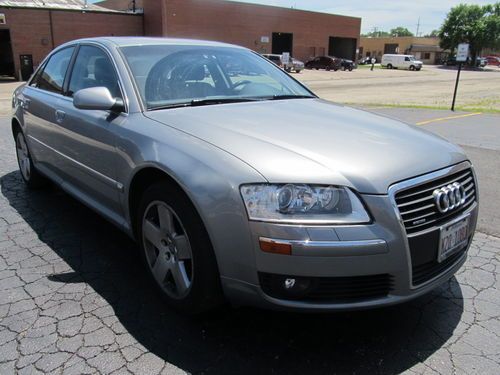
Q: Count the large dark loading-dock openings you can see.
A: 3